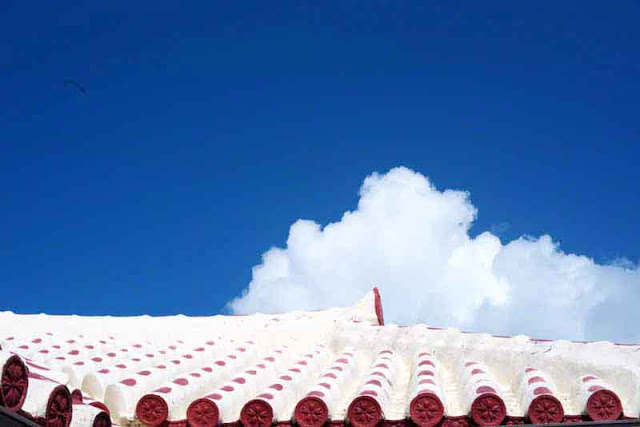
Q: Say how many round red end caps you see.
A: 12